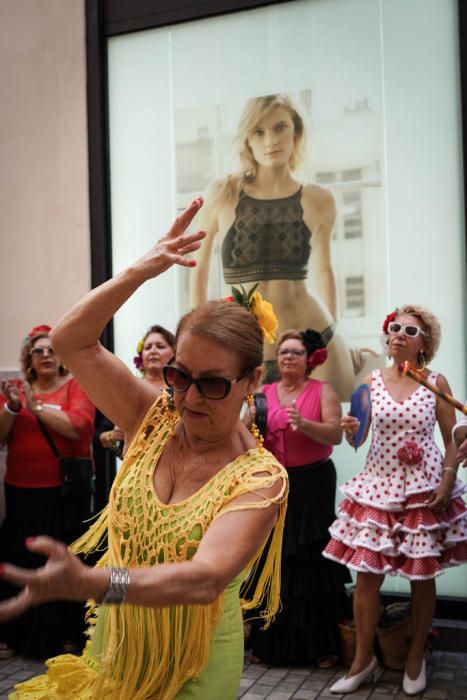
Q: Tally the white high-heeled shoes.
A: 2